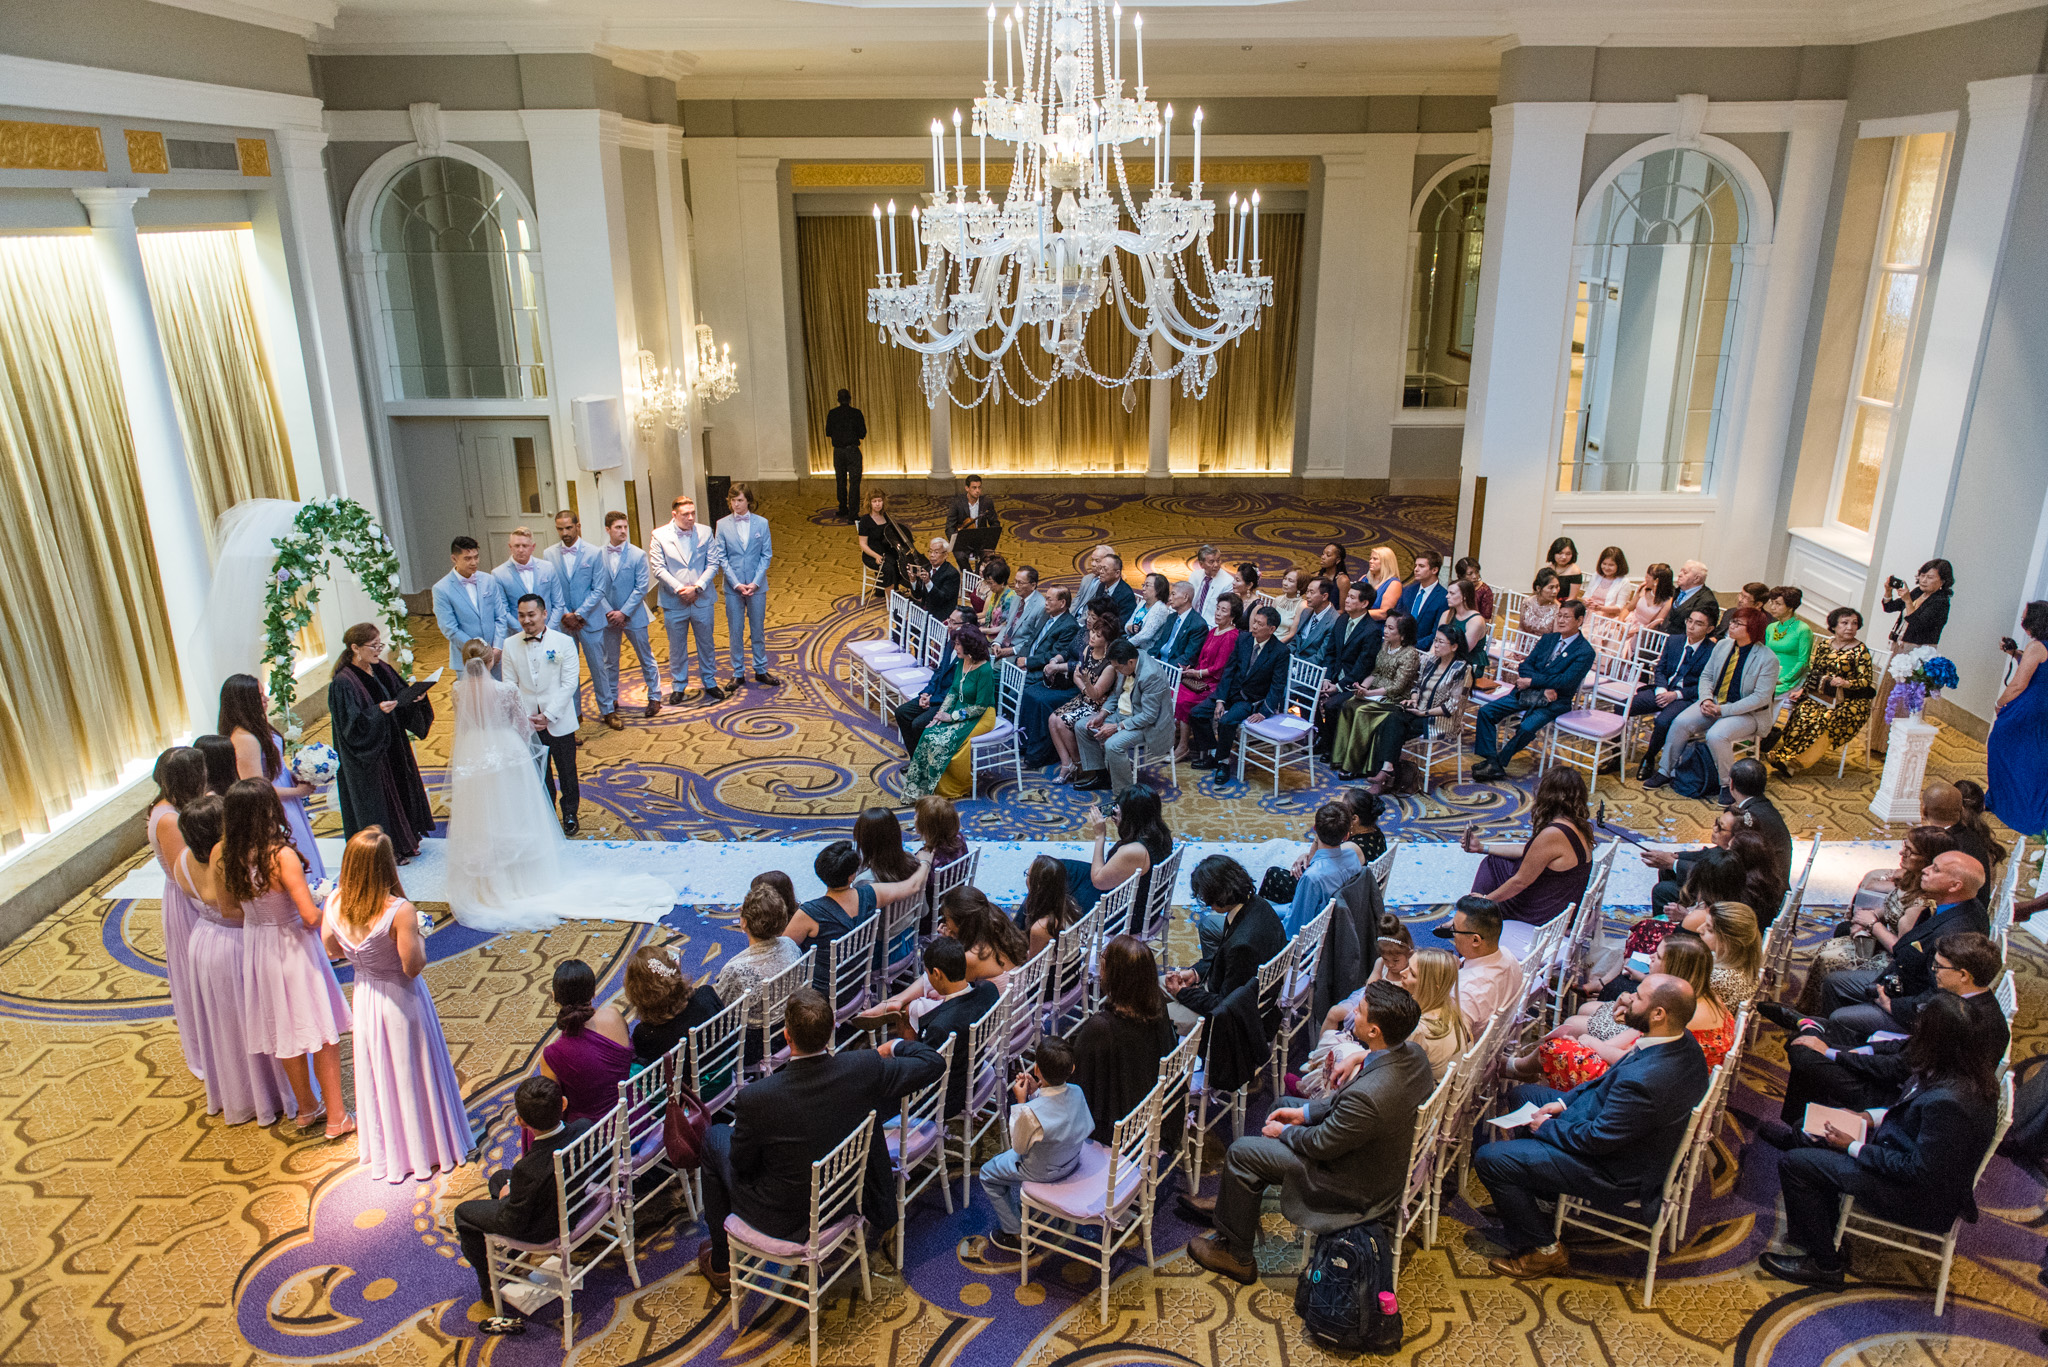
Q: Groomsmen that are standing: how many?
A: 6